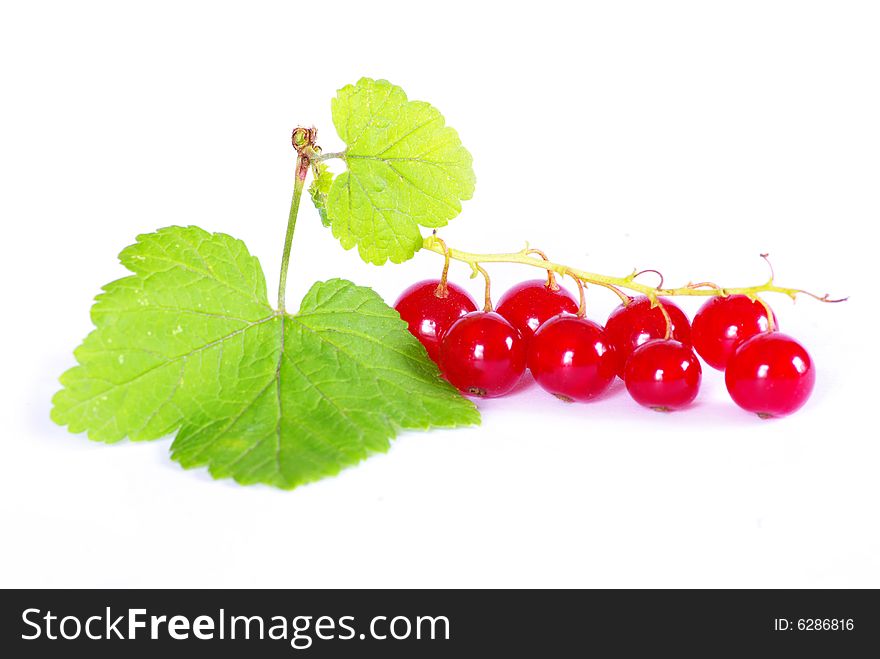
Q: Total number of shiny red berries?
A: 8